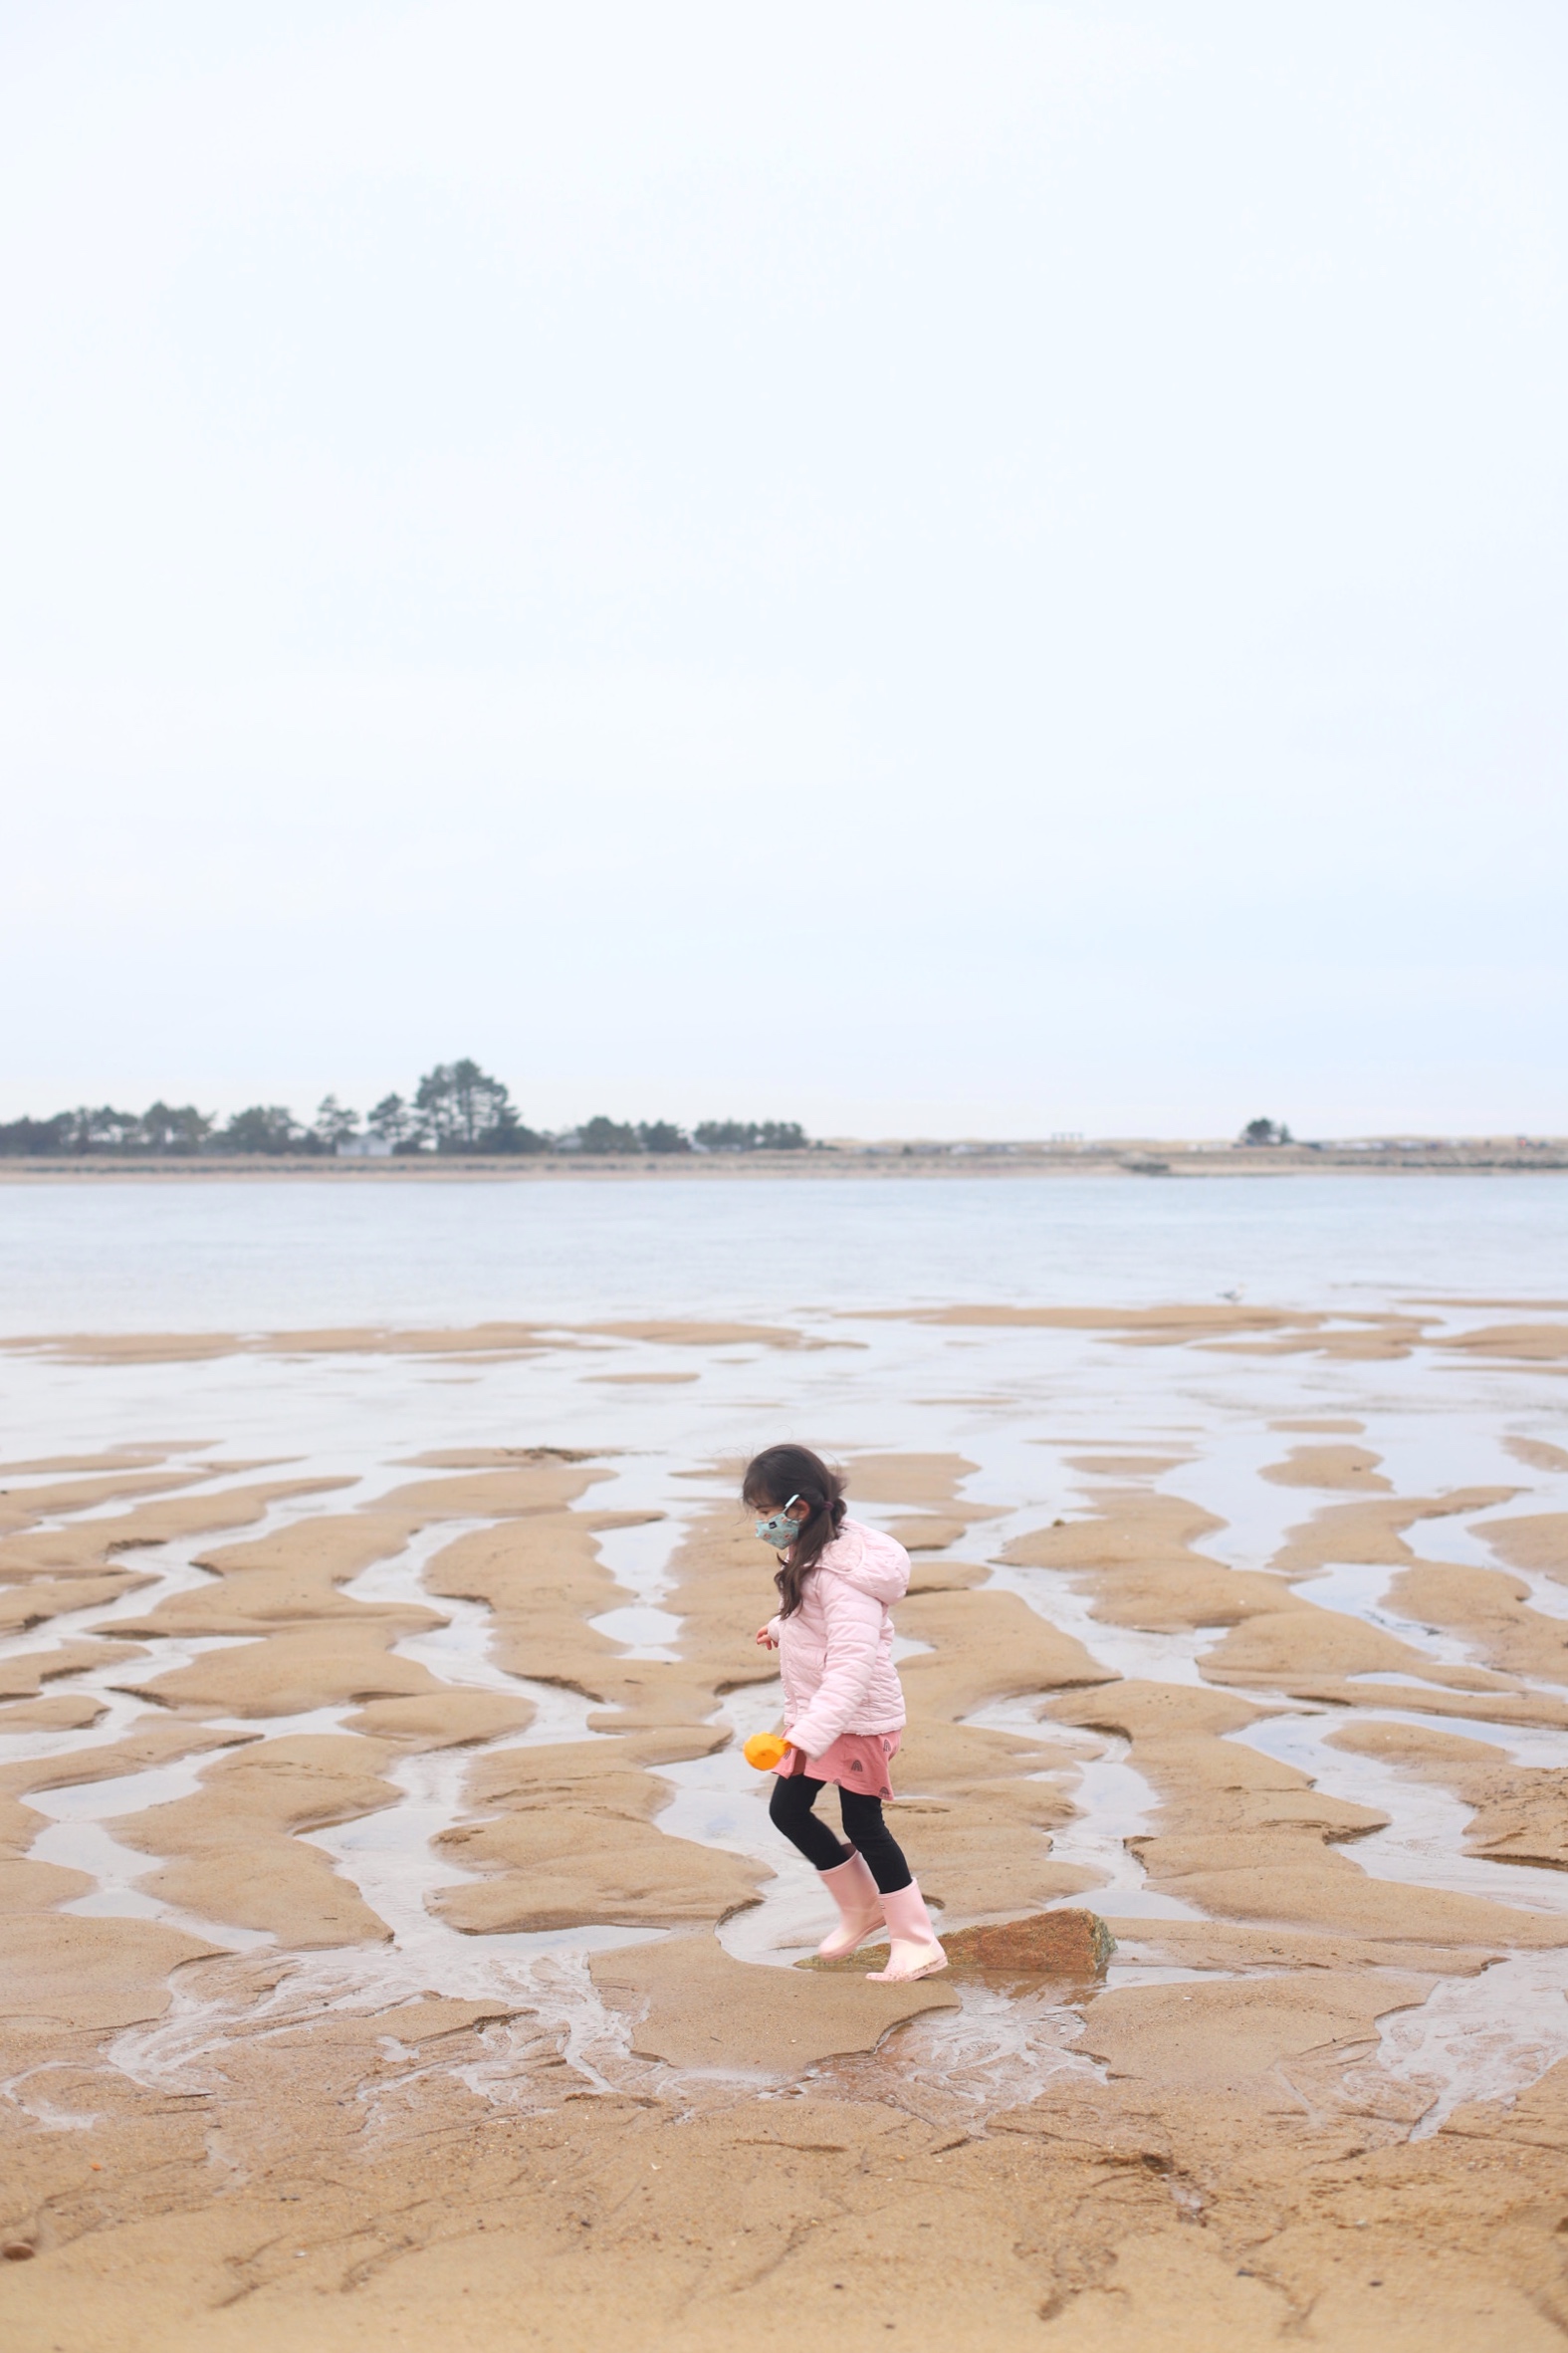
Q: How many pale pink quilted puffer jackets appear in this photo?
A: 1